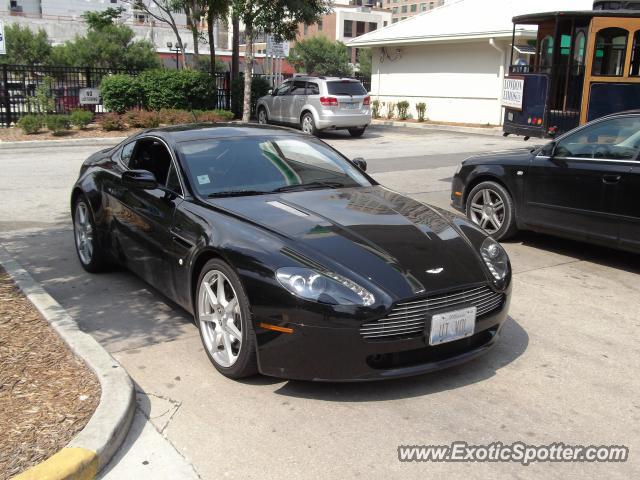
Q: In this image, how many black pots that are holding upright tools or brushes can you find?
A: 0